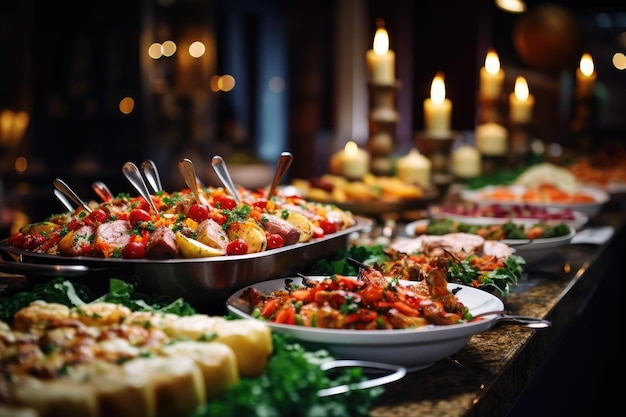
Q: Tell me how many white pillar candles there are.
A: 9